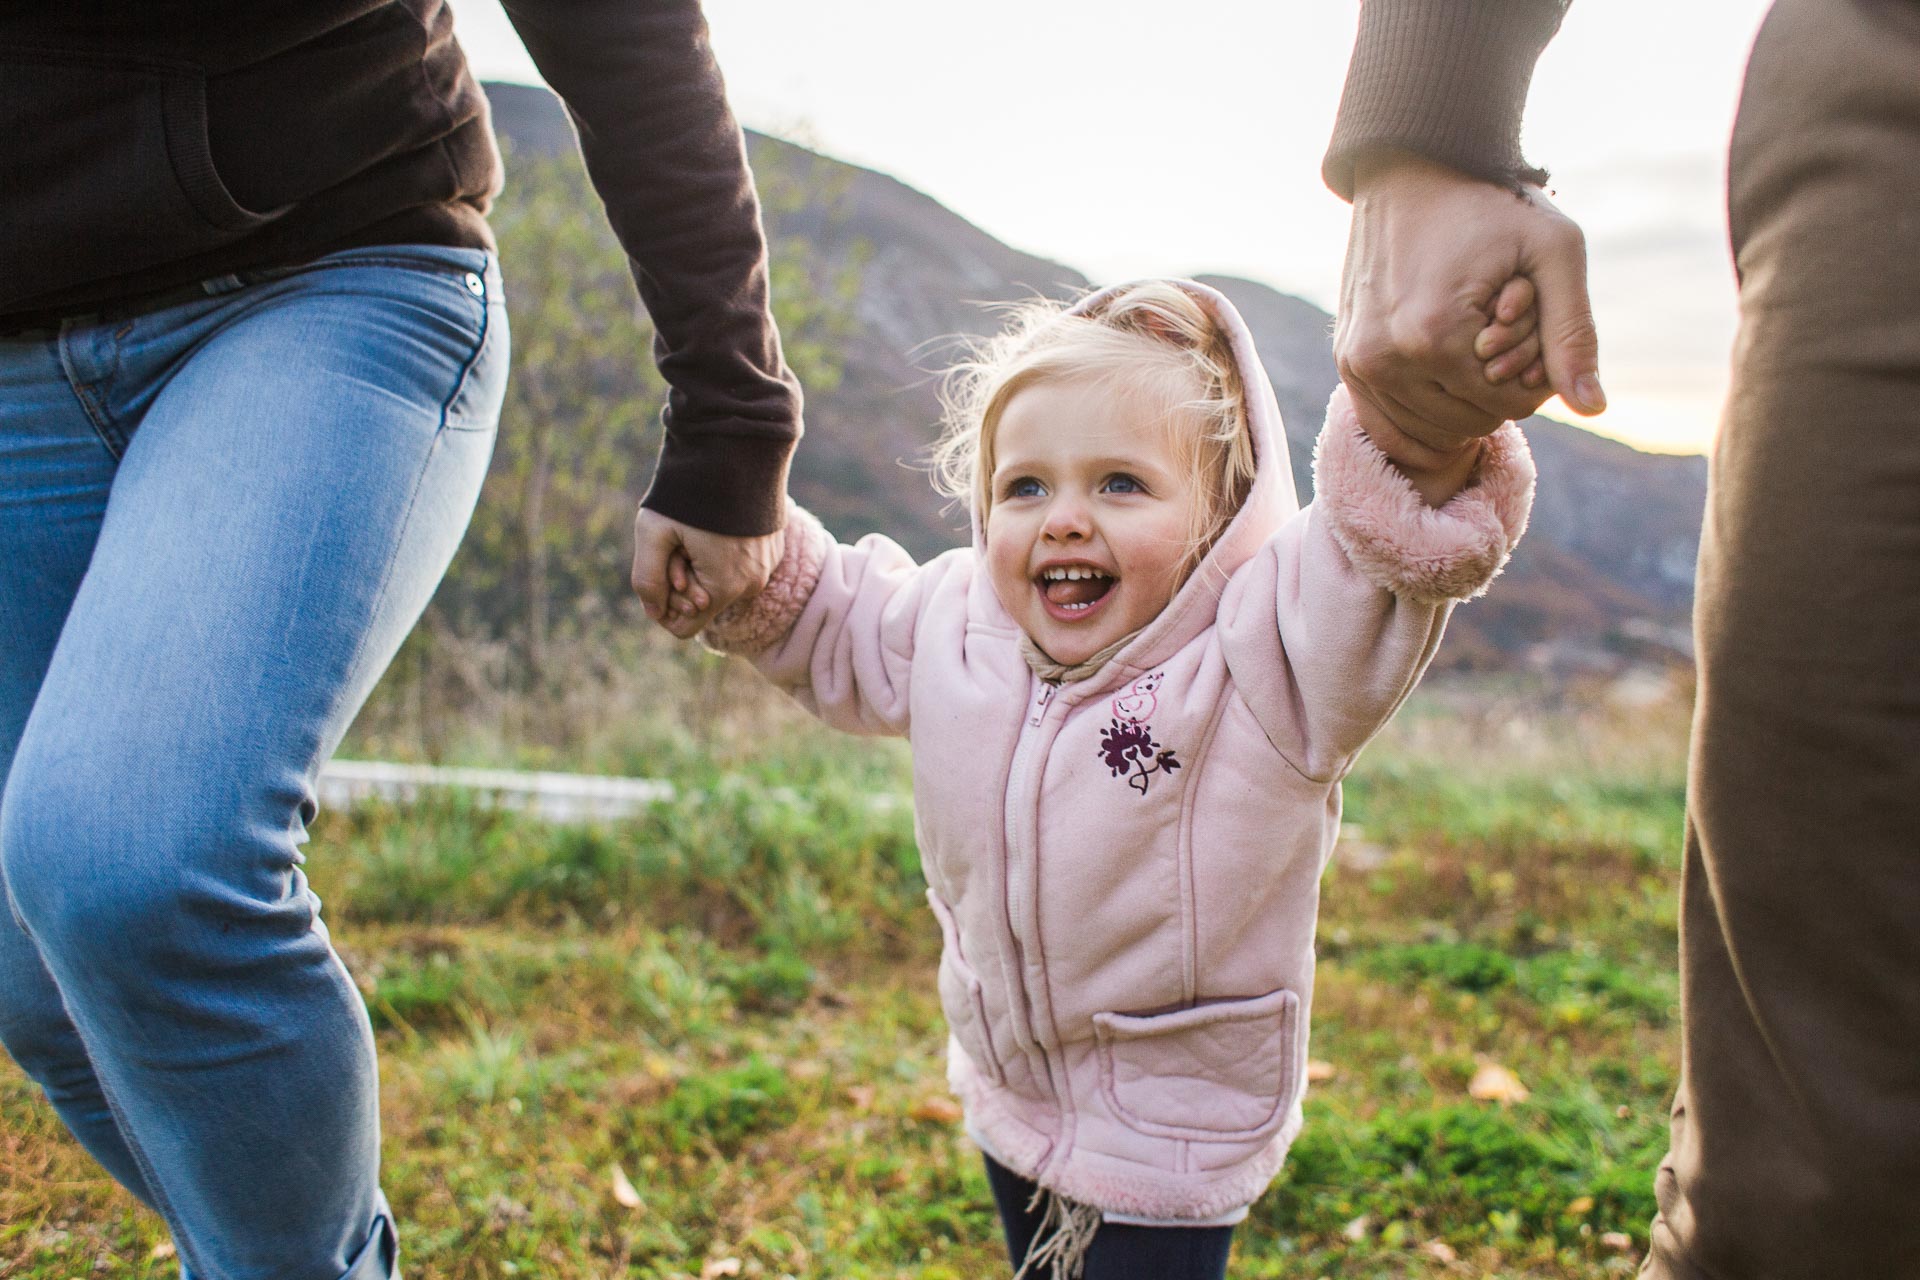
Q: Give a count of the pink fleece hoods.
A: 1